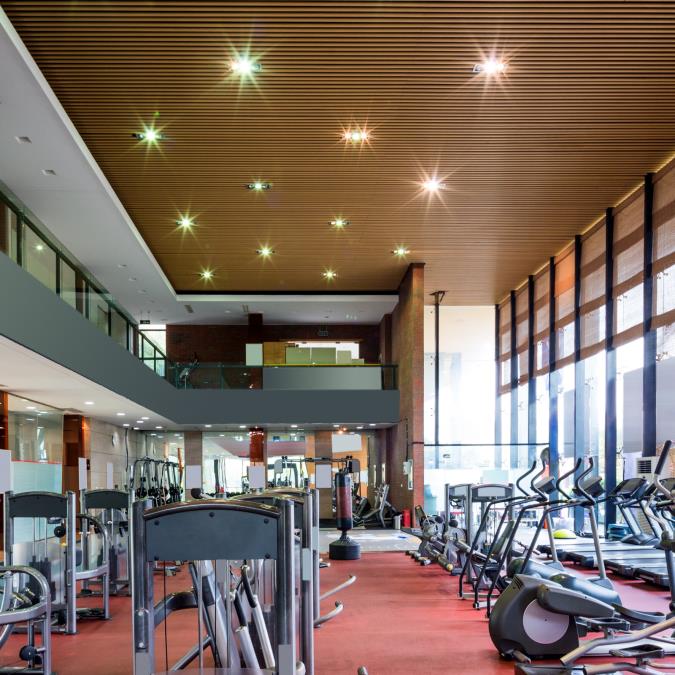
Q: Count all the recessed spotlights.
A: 12